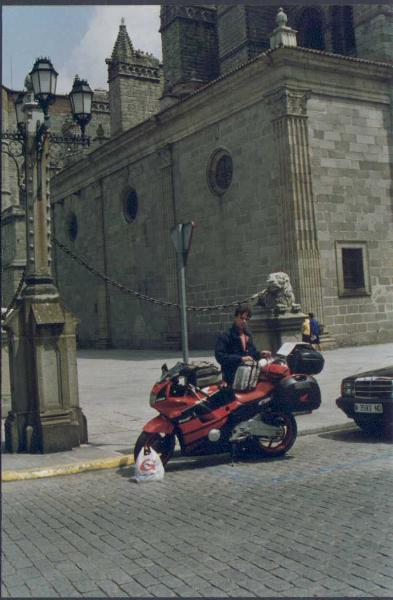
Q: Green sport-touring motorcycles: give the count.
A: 0